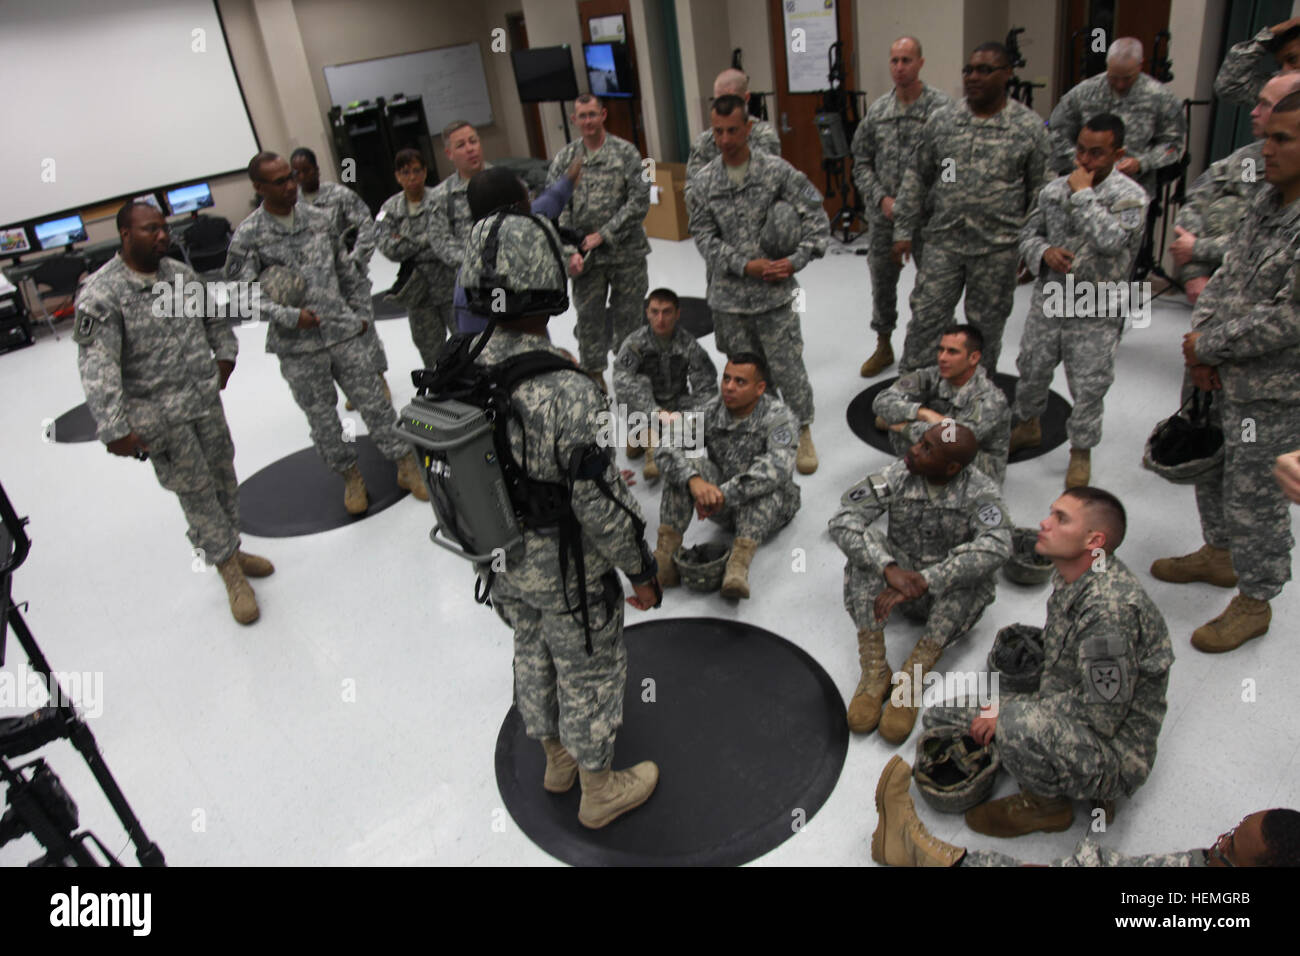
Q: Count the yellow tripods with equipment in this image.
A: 0